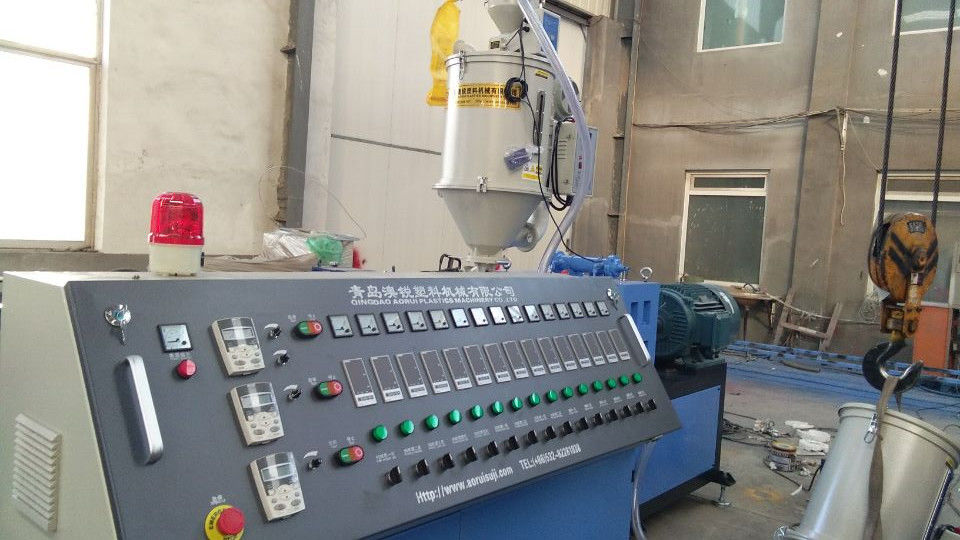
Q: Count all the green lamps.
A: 15